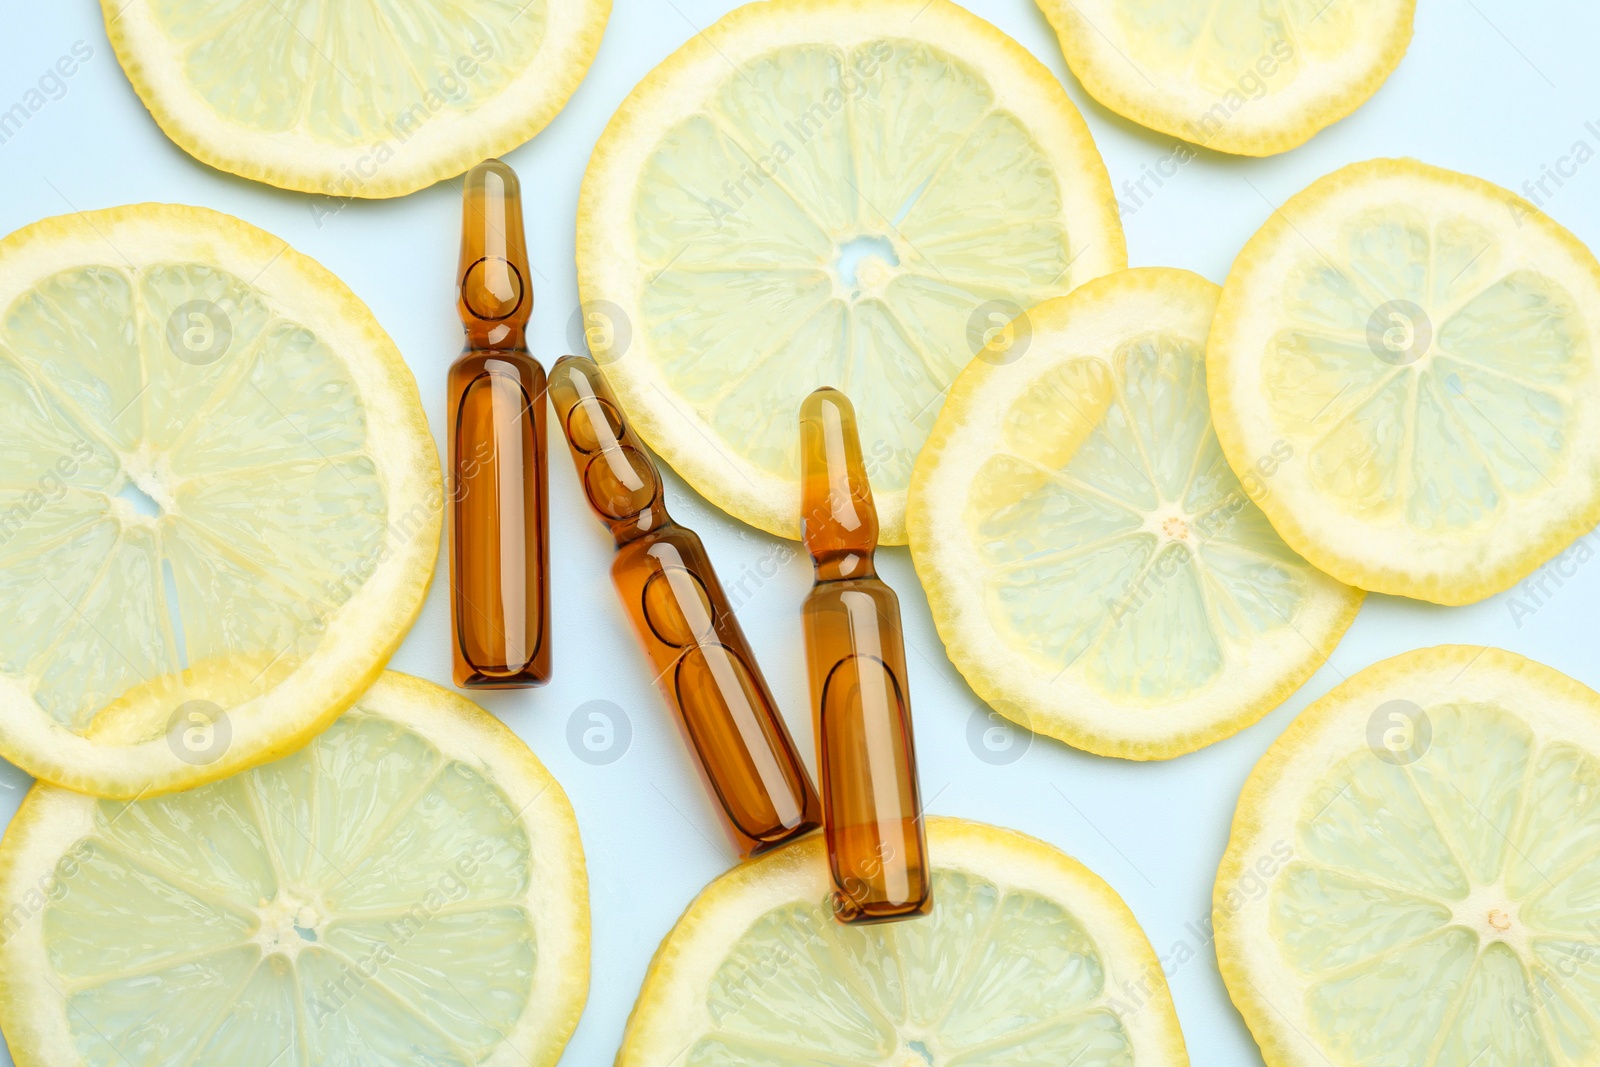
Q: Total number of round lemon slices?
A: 9